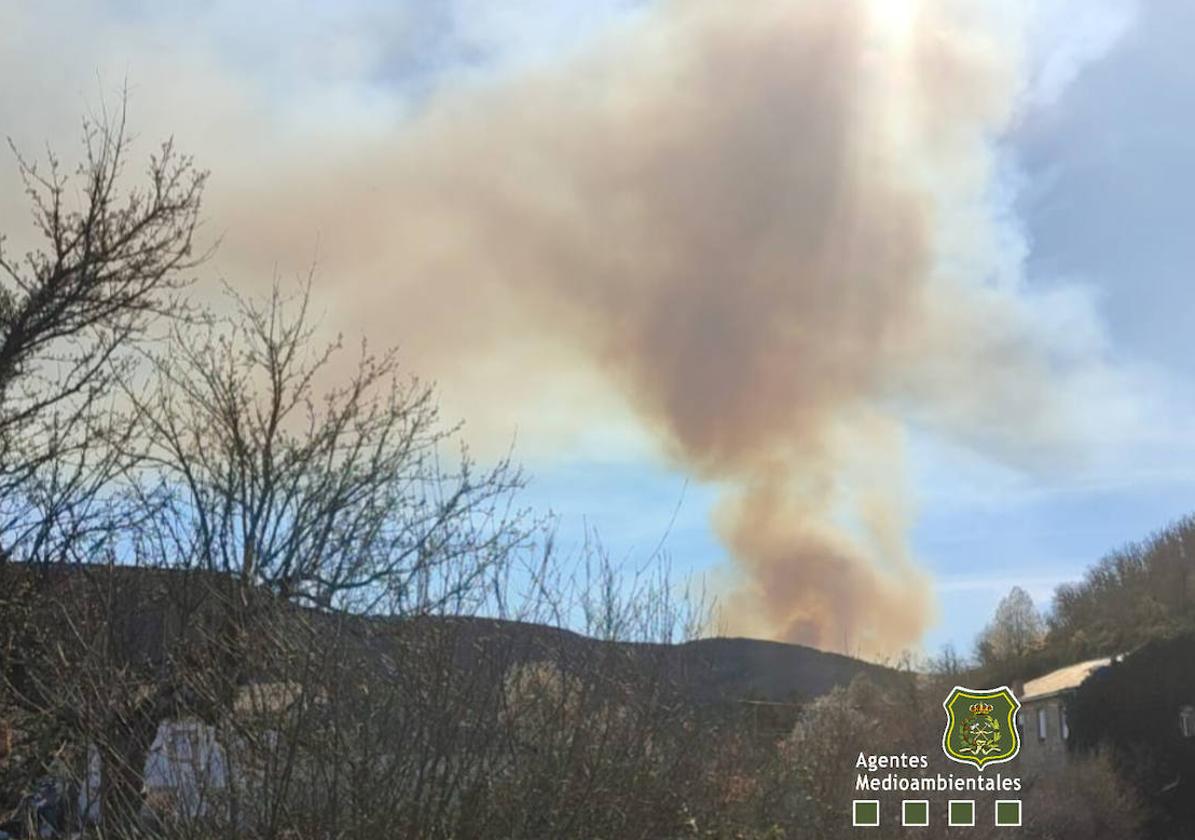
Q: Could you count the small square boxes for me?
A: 4